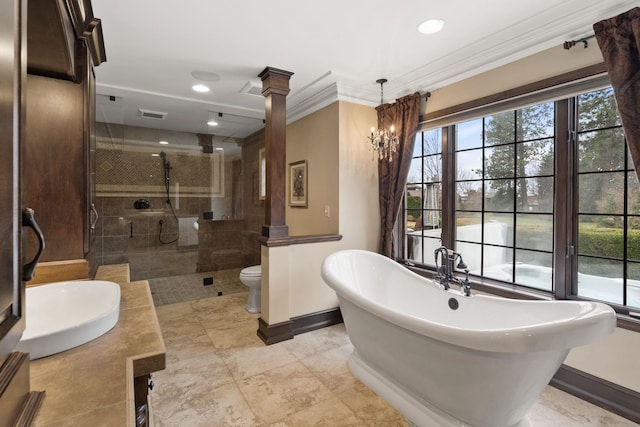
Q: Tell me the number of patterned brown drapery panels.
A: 2